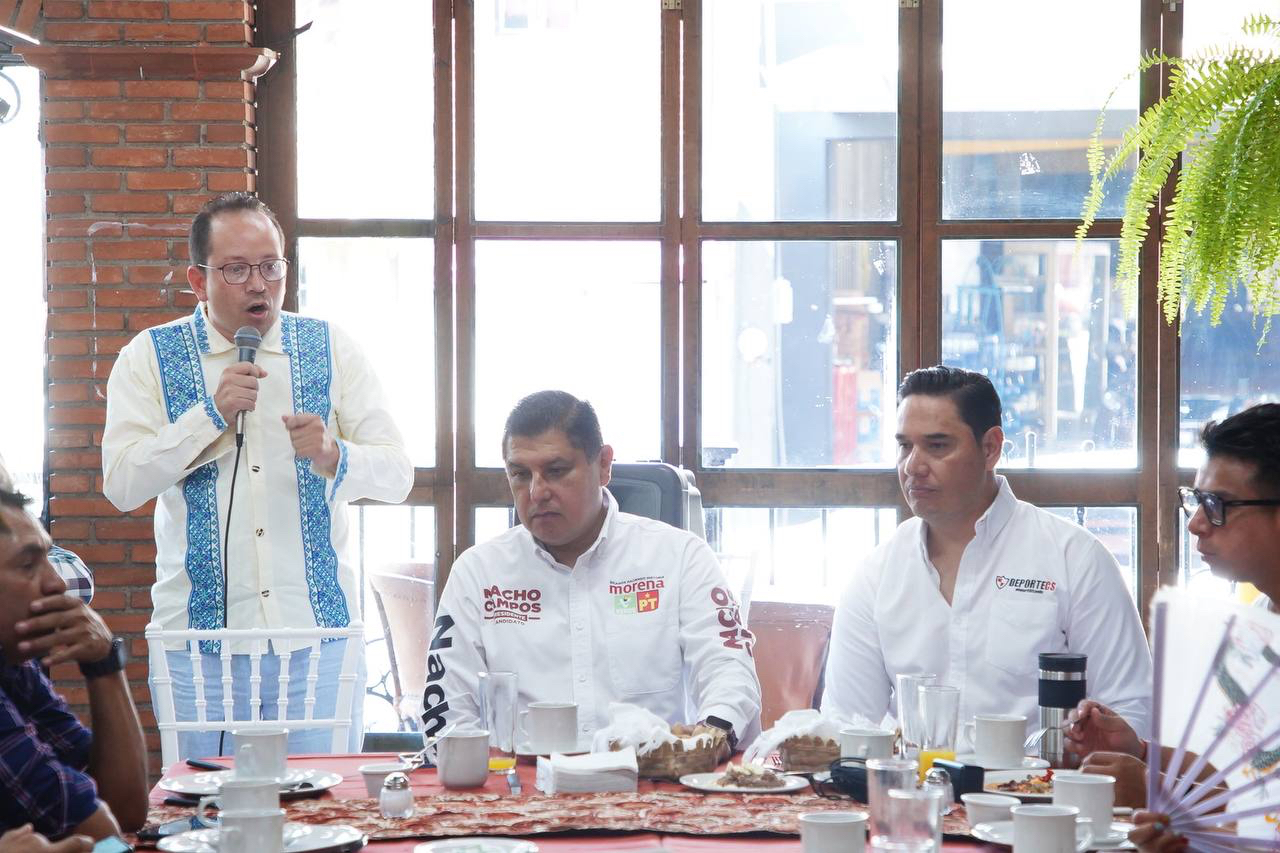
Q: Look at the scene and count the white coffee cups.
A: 10